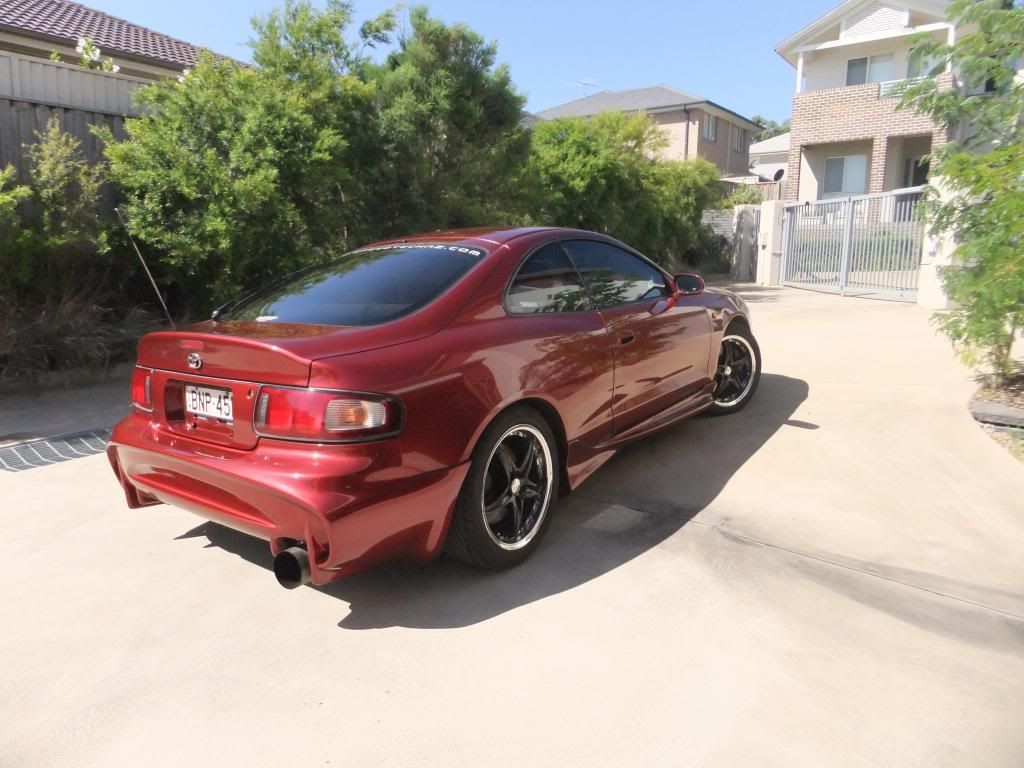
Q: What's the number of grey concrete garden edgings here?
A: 1